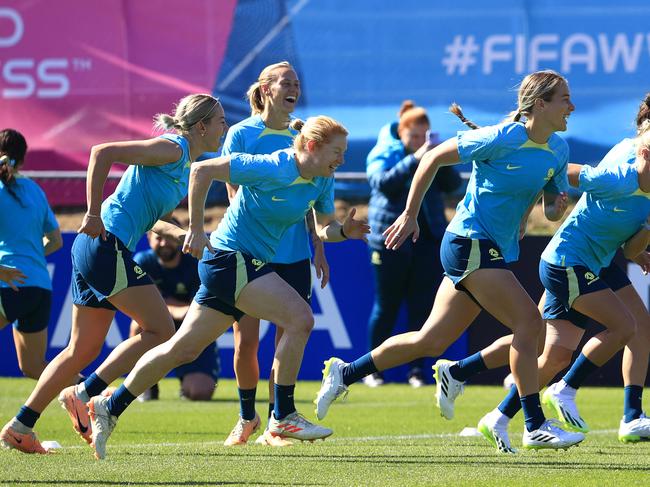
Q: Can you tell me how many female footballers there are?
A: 7